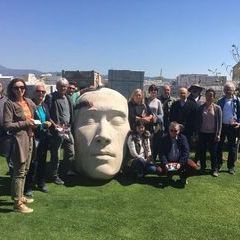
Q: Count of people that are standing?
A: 12